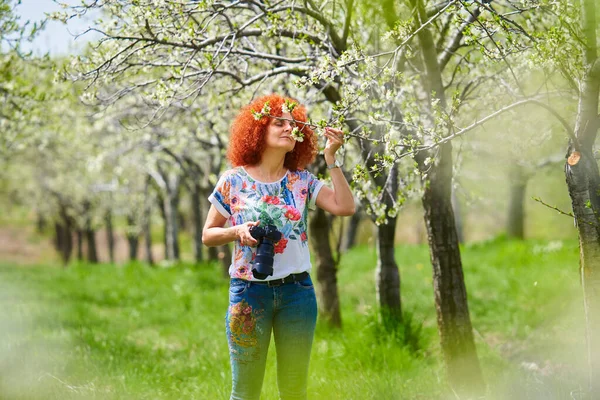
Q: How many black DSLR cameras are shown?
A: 1